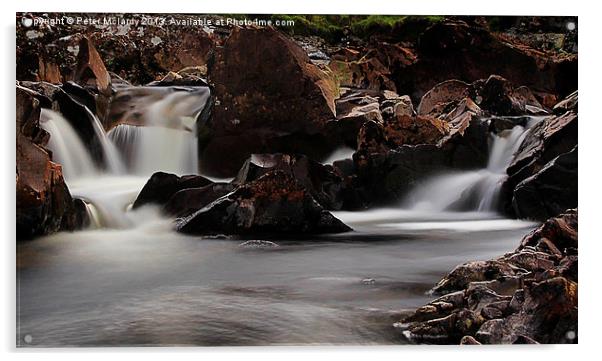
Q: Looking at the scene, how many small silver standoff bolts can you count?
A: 4